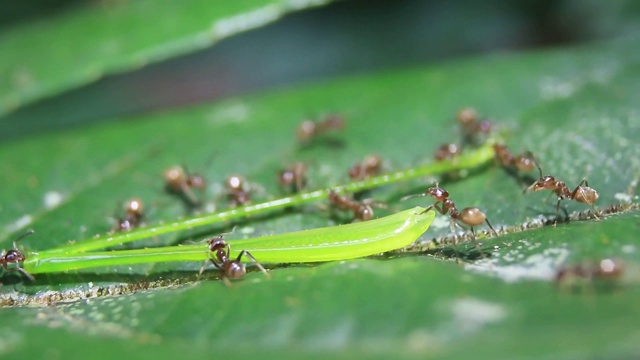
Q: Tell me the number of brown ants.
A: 15